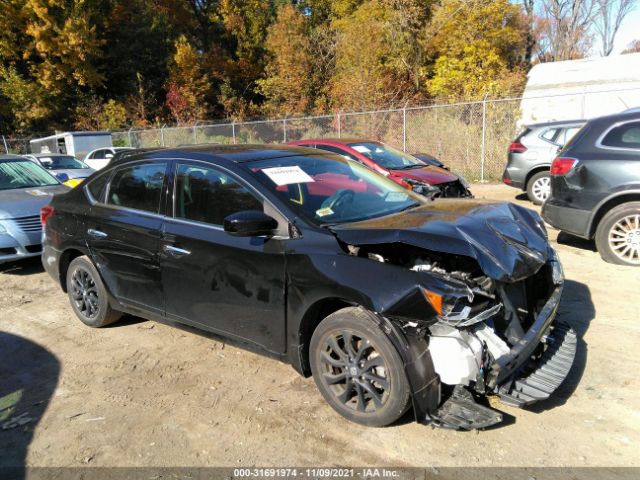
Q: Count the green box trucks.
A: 0